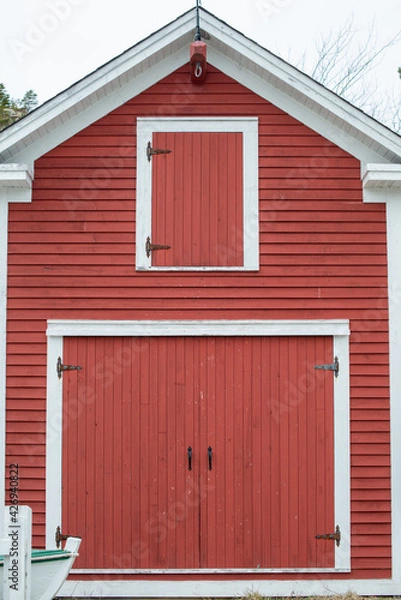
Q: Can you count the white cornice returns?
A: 2